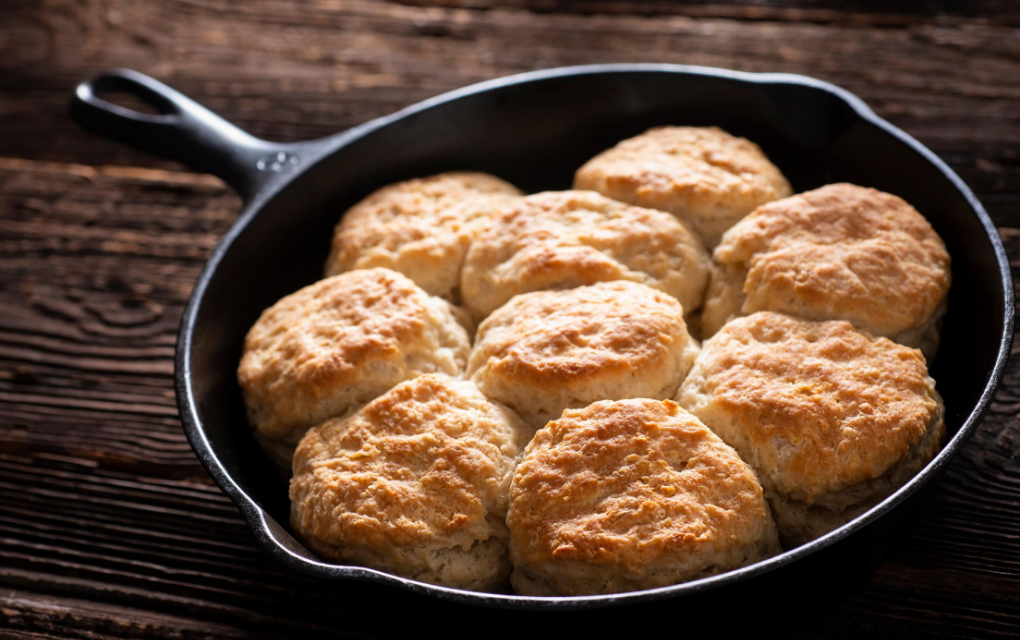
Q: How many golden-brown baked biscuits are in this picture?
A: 9